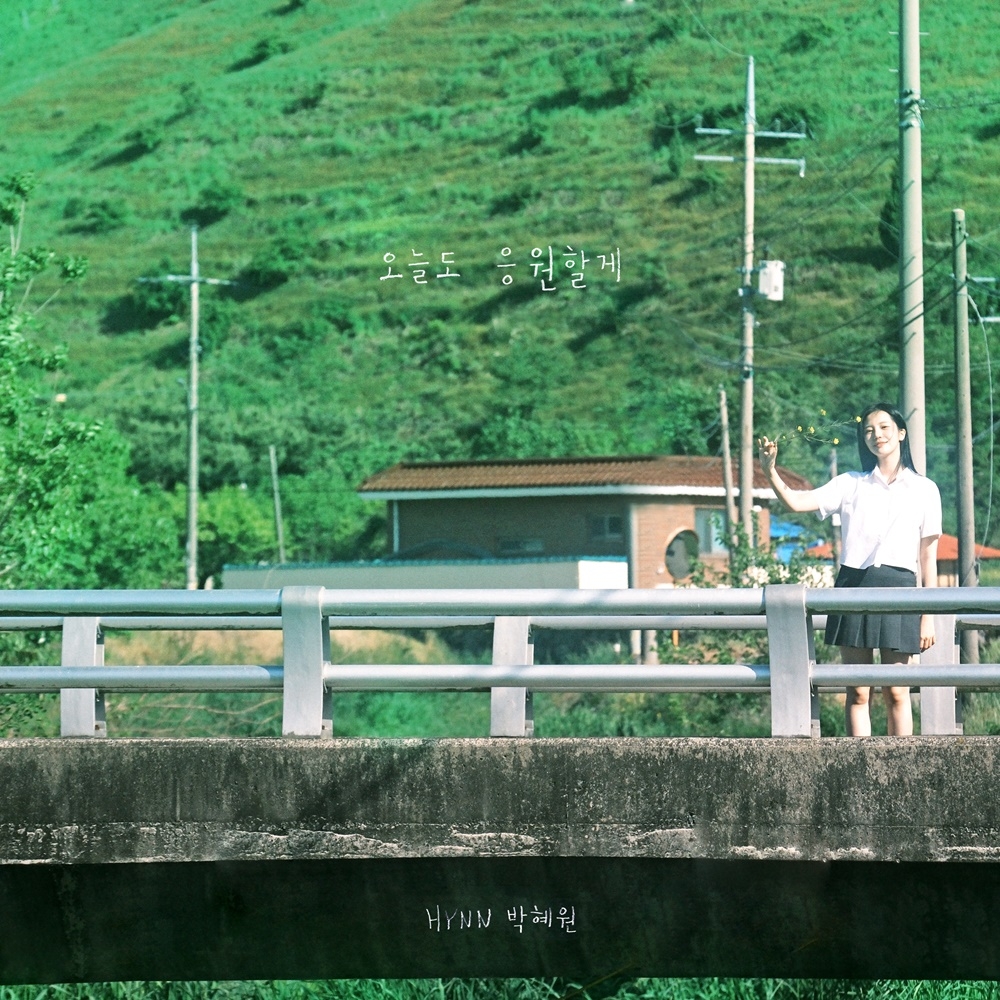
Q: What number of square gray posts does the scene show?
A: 5